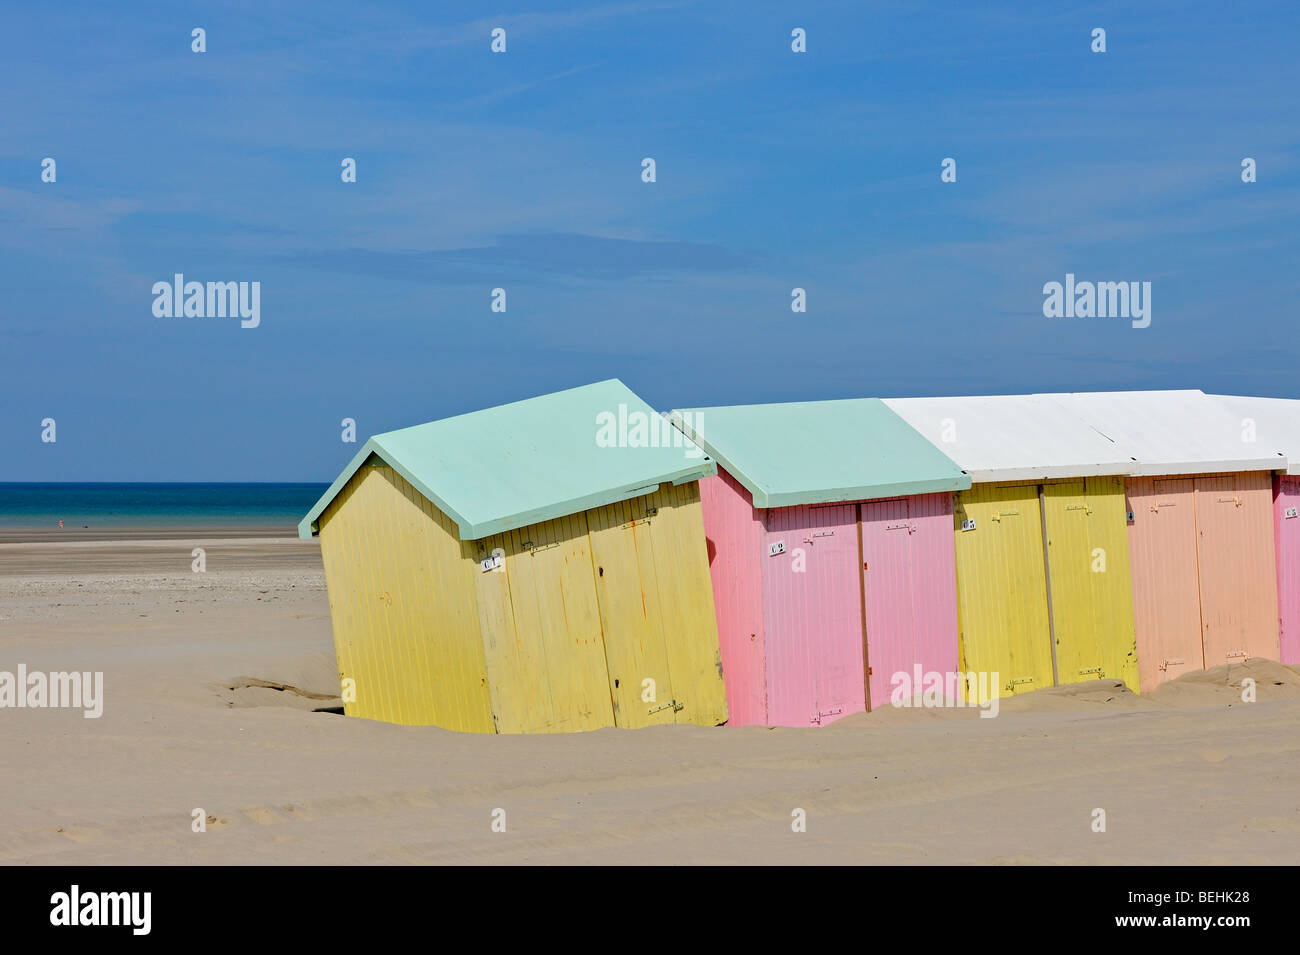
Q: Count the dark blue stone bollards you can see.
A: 0